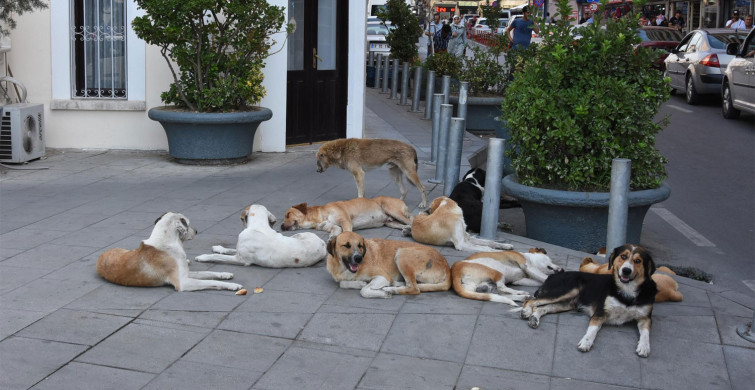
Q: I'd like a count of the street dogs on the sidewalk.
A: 10